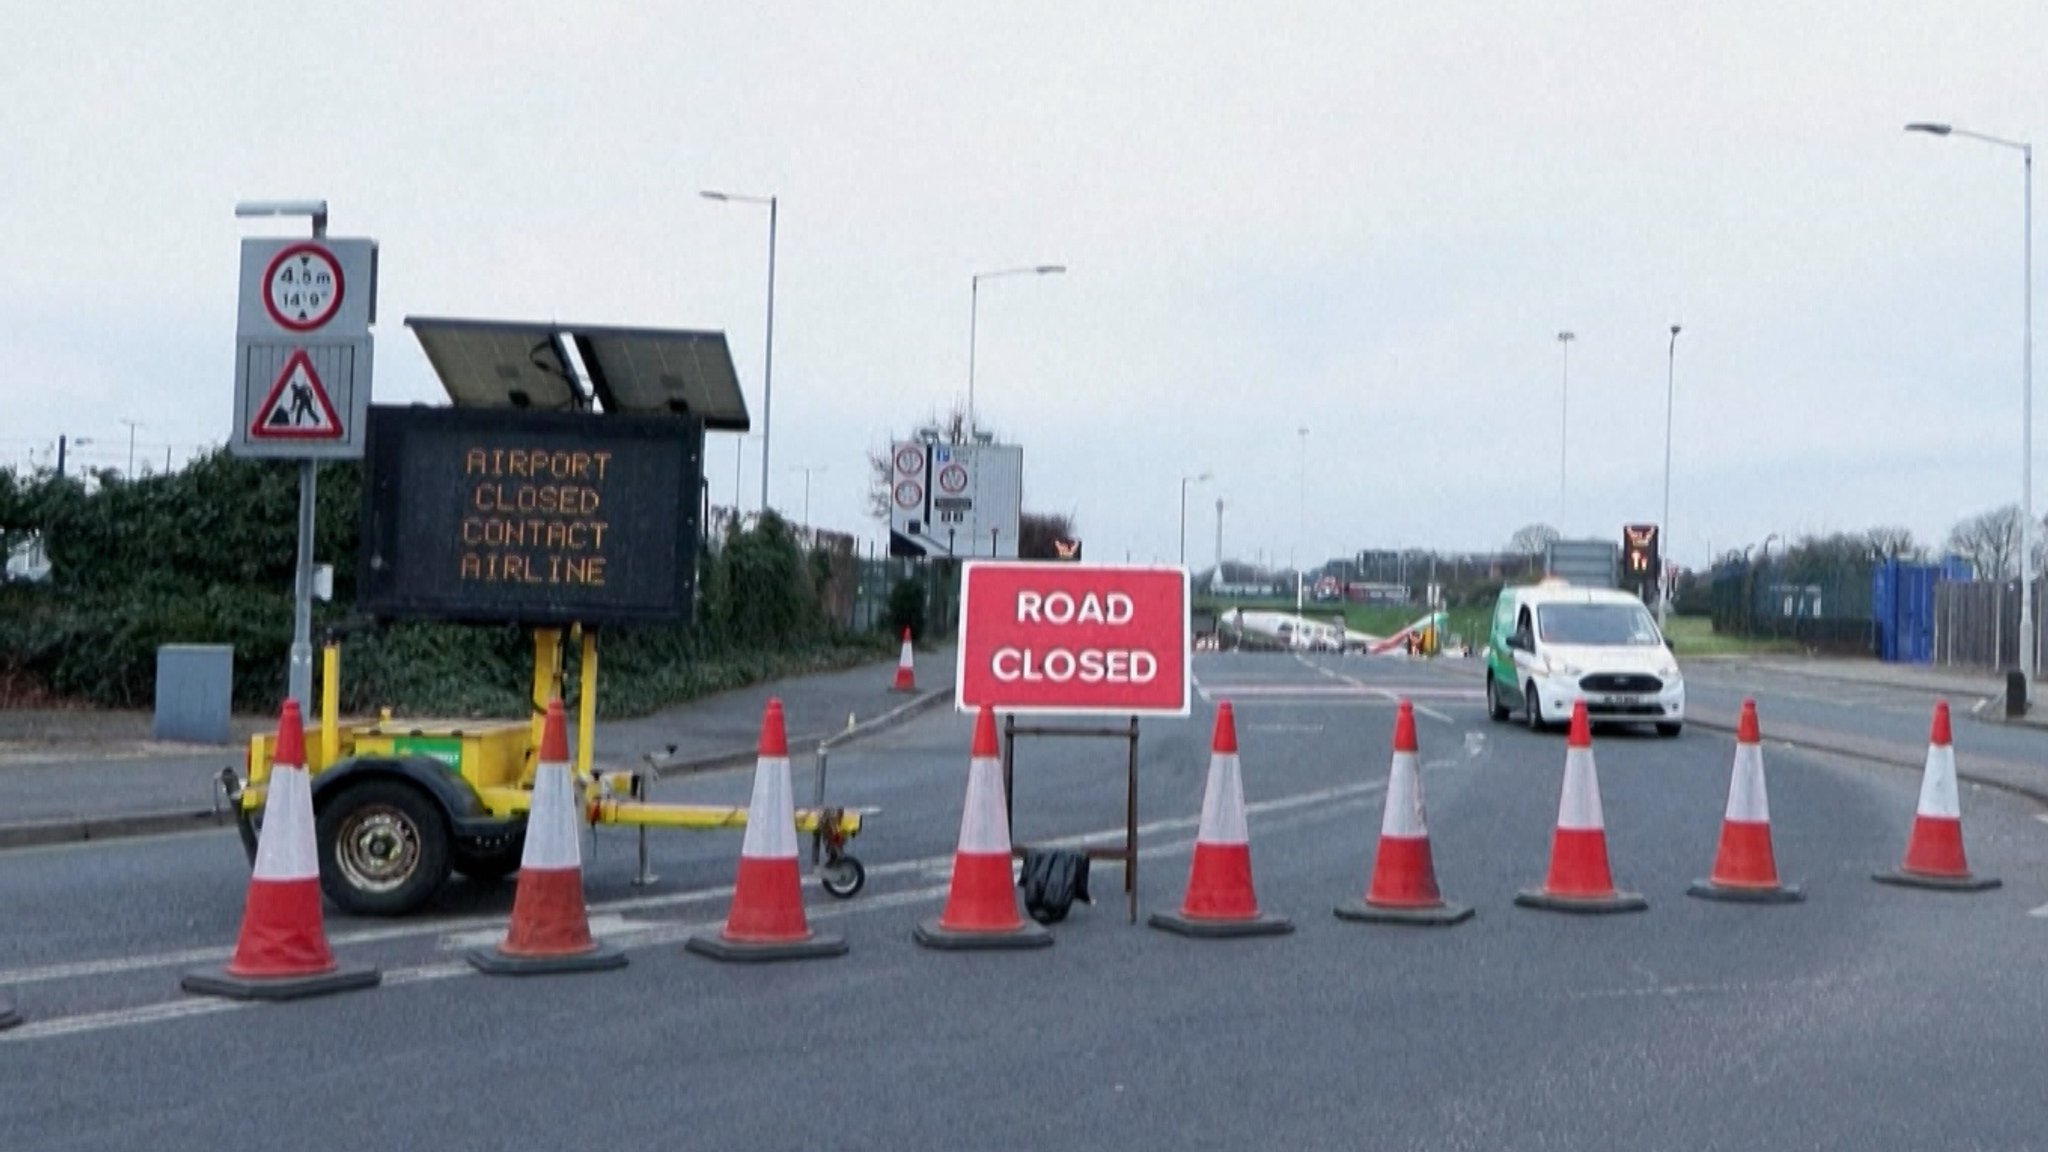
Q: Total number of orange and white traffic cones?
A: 10